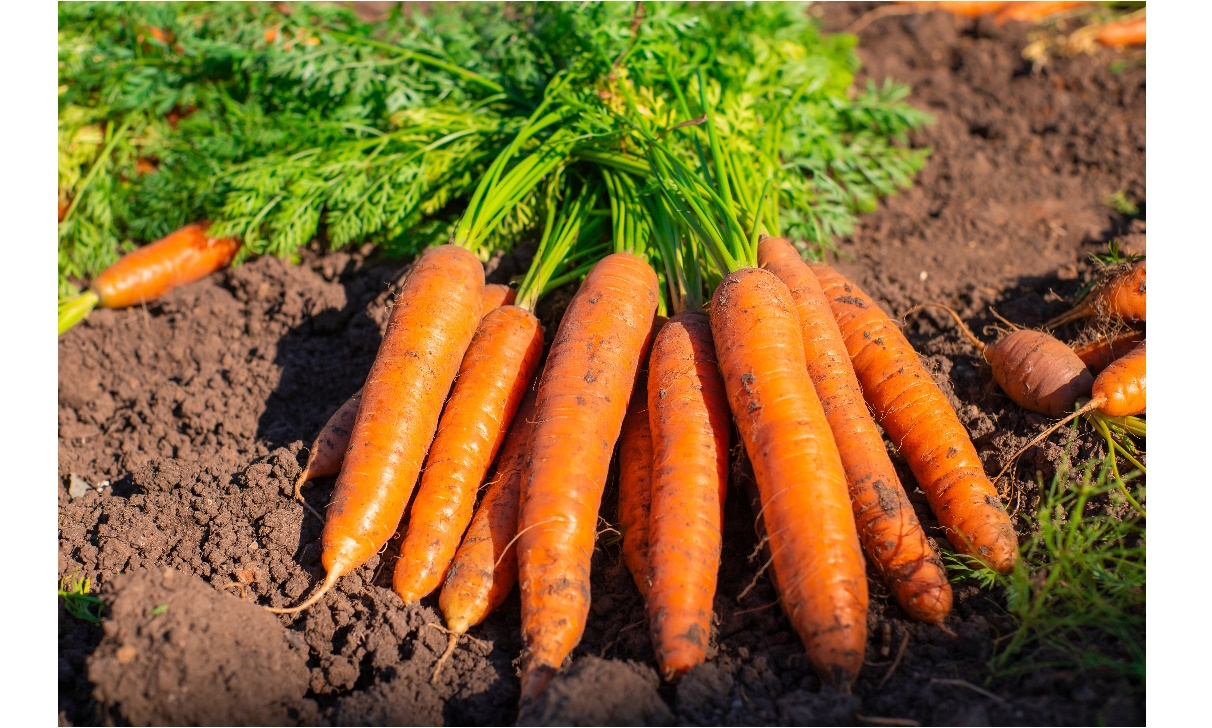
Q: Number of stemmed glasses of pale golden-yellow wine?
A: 0